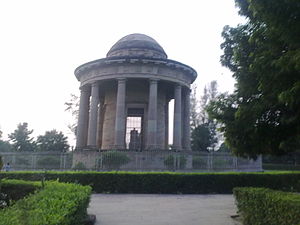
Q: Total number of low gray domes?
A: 1